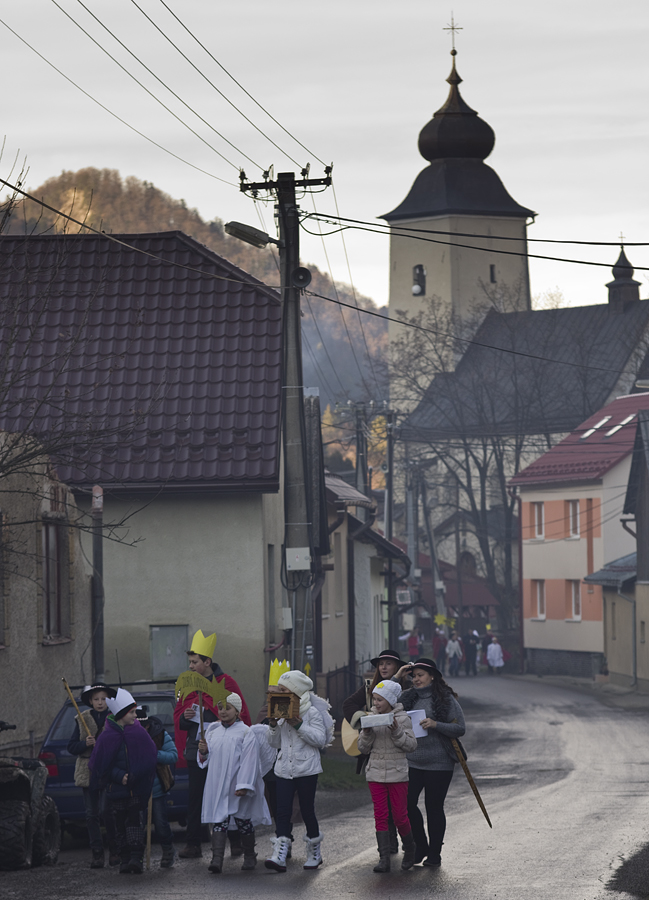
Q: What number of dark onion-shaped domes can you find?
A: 2